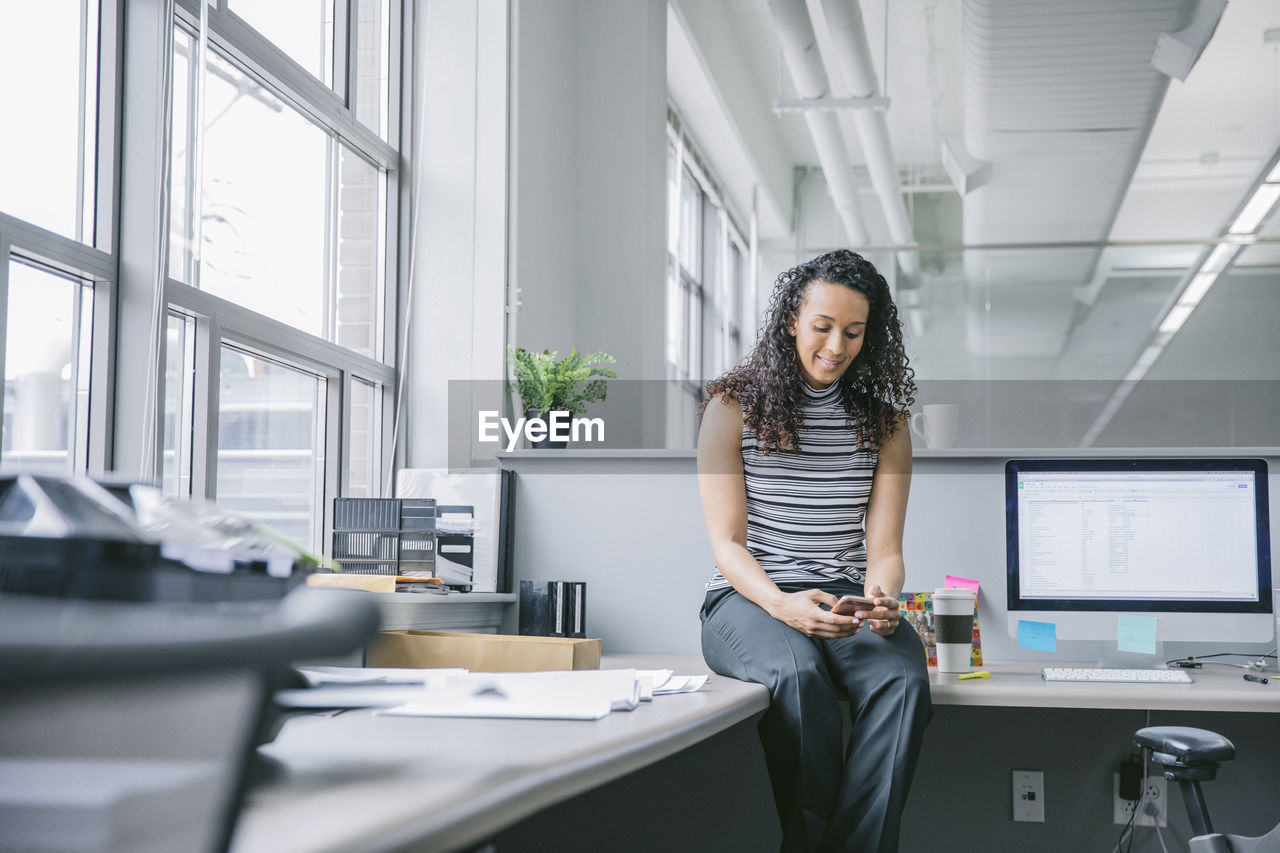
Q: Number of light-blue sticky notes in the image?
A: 2